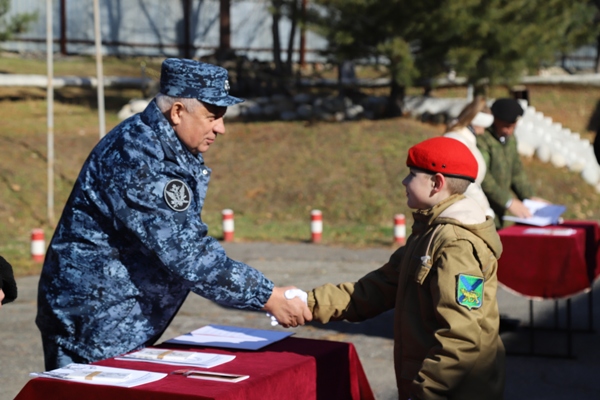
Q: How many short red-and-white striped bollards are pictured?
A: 4